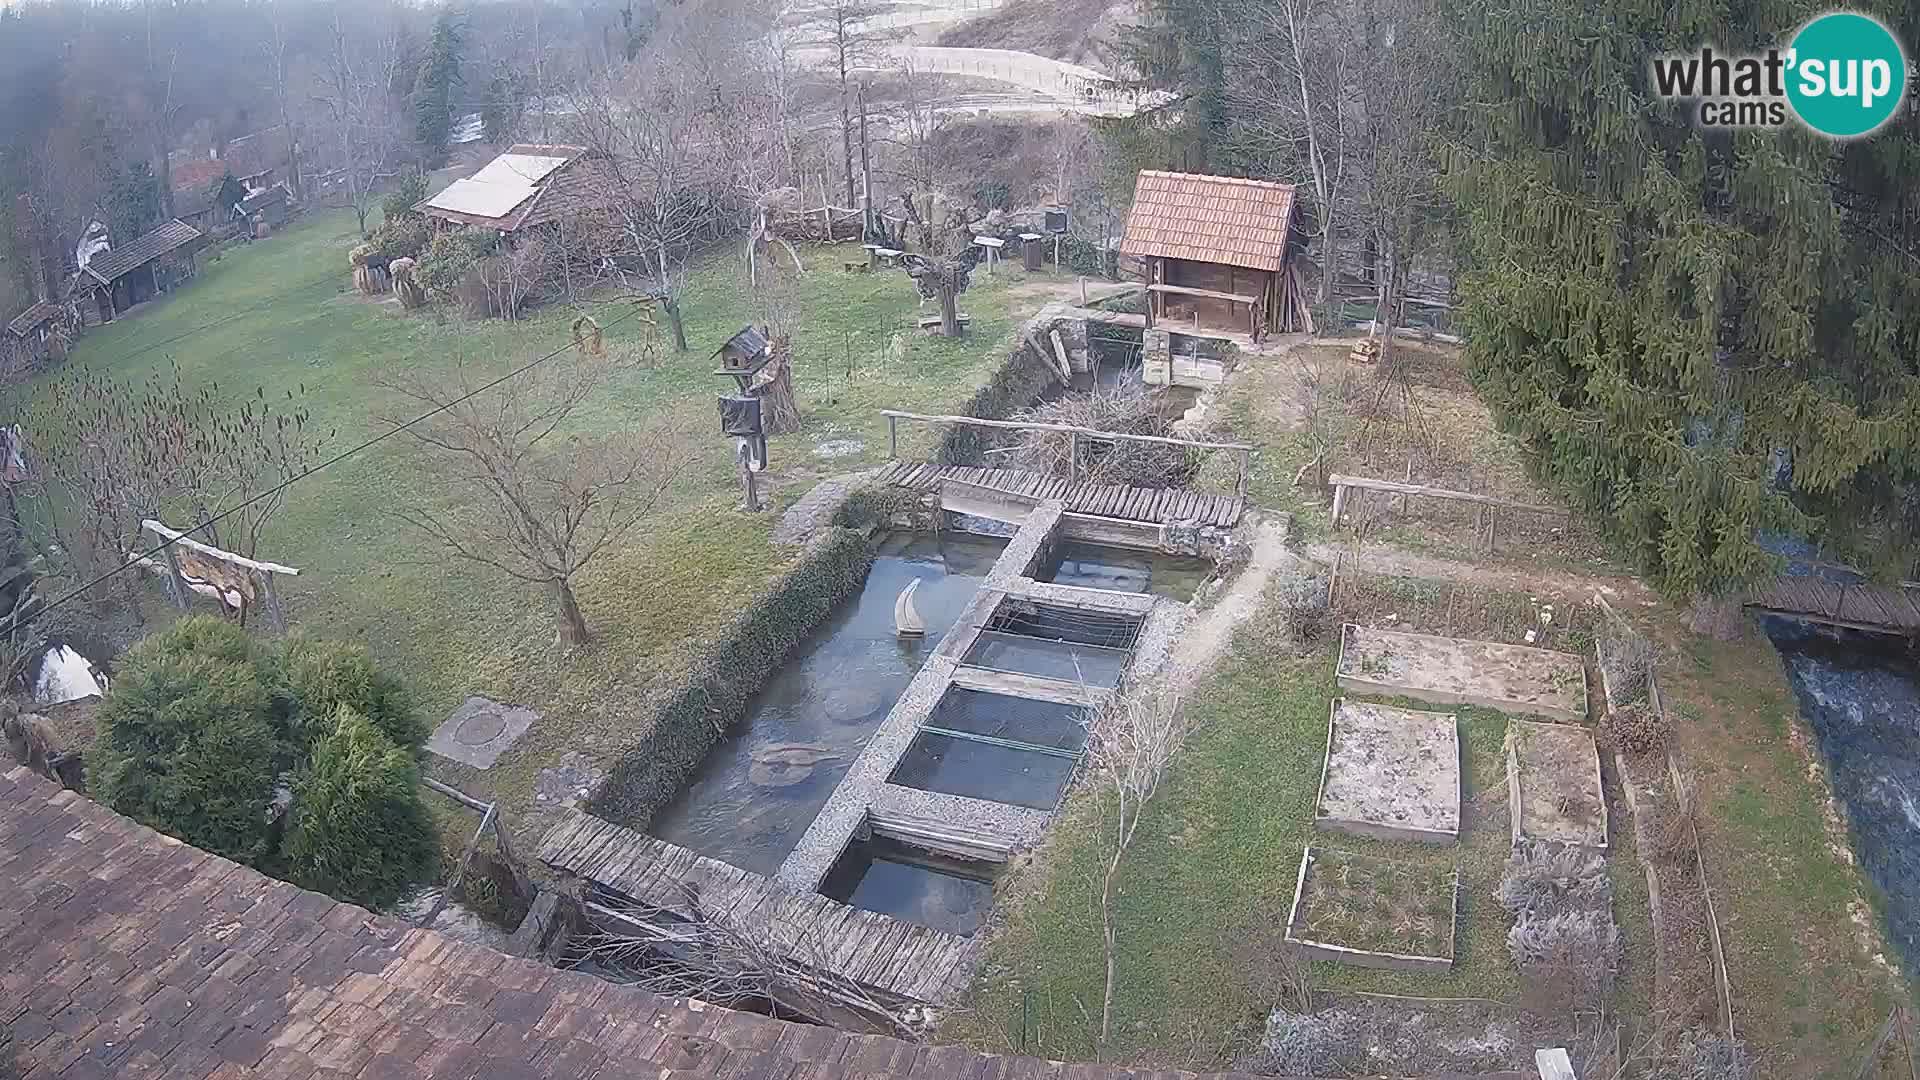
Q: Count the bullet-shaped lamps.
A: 0